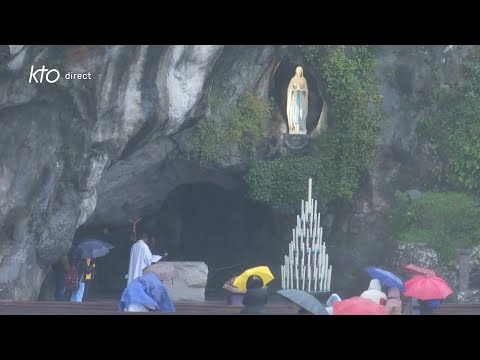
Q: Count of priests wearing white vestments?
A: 1